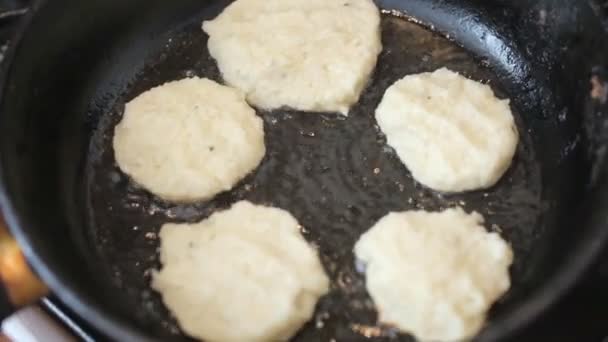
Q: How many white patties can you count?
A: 5